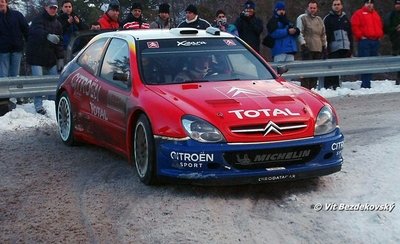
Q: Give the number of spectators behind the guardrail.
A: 14